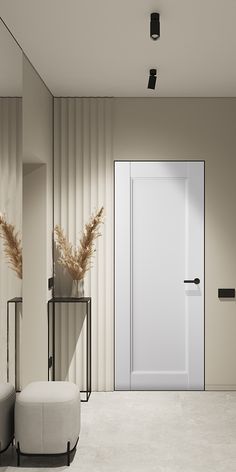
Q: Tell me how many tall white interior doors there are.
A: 1